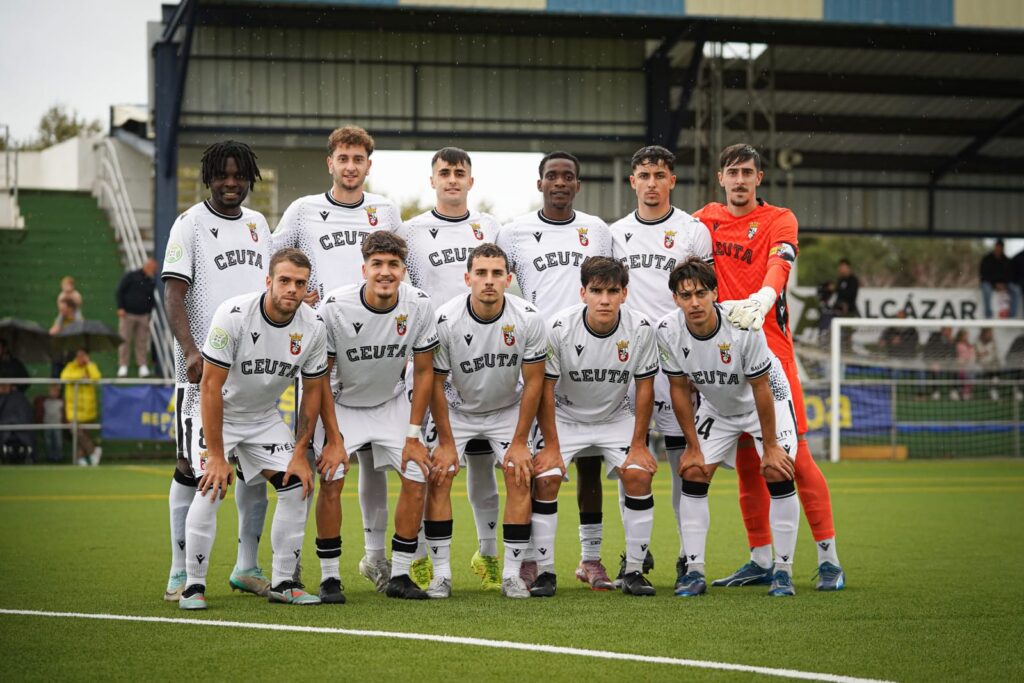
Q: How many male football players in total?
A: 11